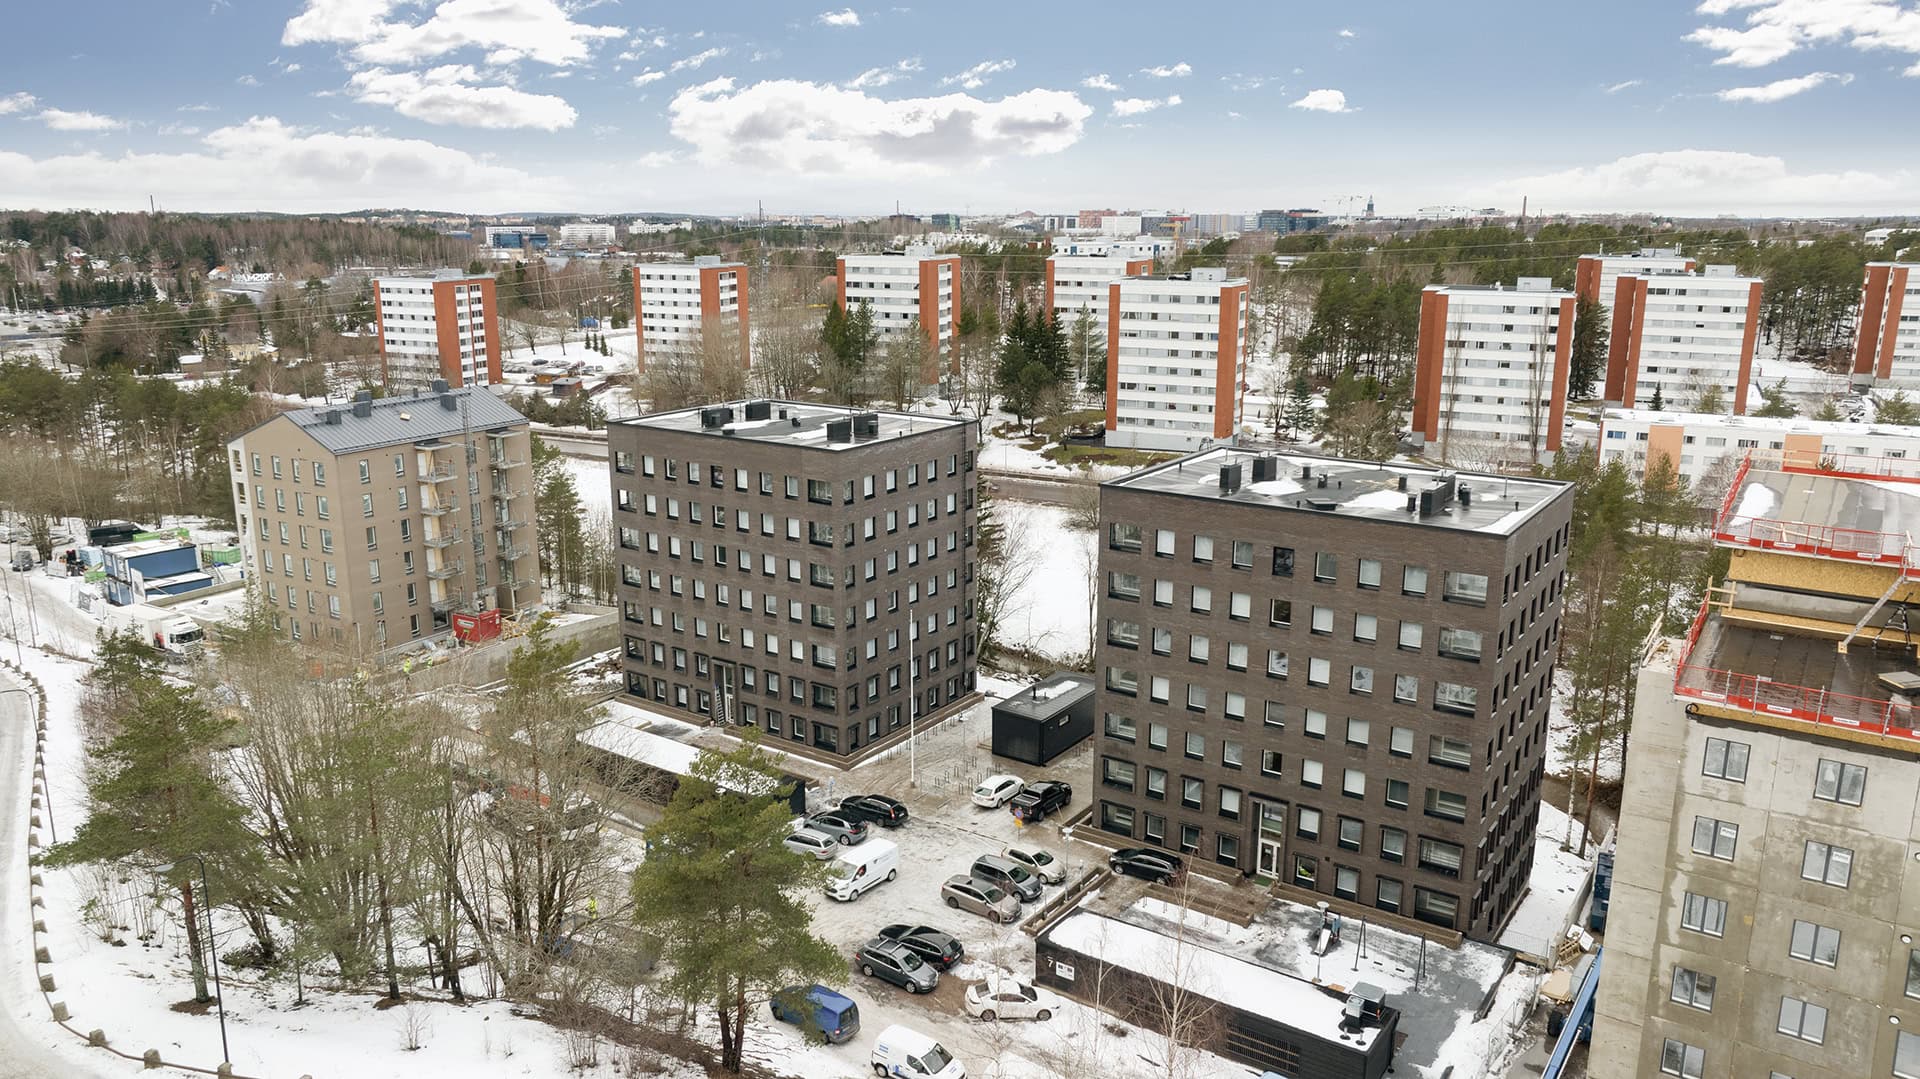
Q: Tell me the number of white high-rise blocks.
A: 9